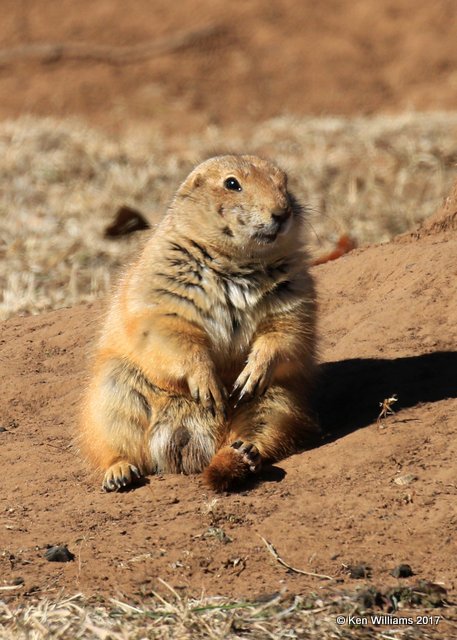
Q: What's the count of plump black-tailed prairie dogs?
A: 1